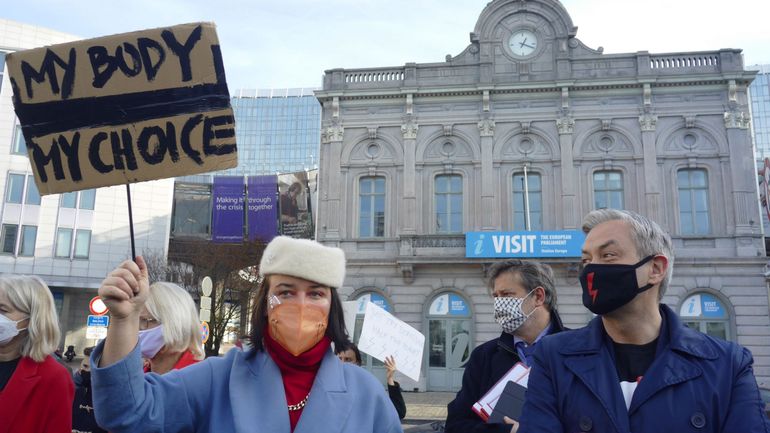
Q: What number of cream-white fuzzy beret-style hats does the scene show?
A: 1